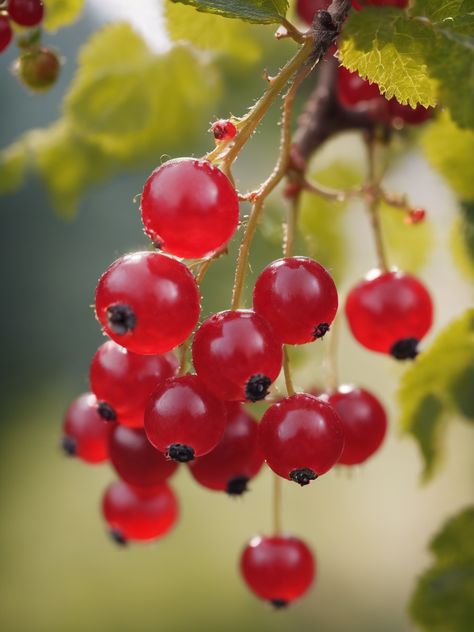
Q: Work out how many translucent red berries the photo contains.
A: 14